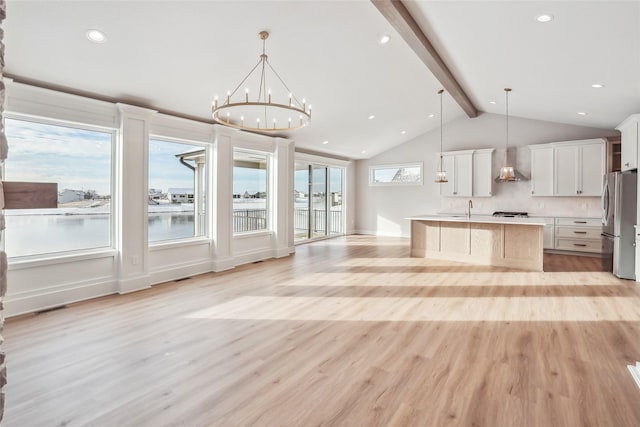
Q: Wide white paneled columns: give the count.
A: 3